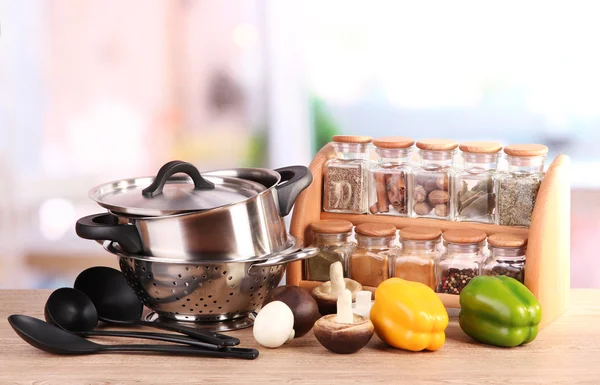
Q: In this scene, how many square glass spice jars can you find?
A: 10